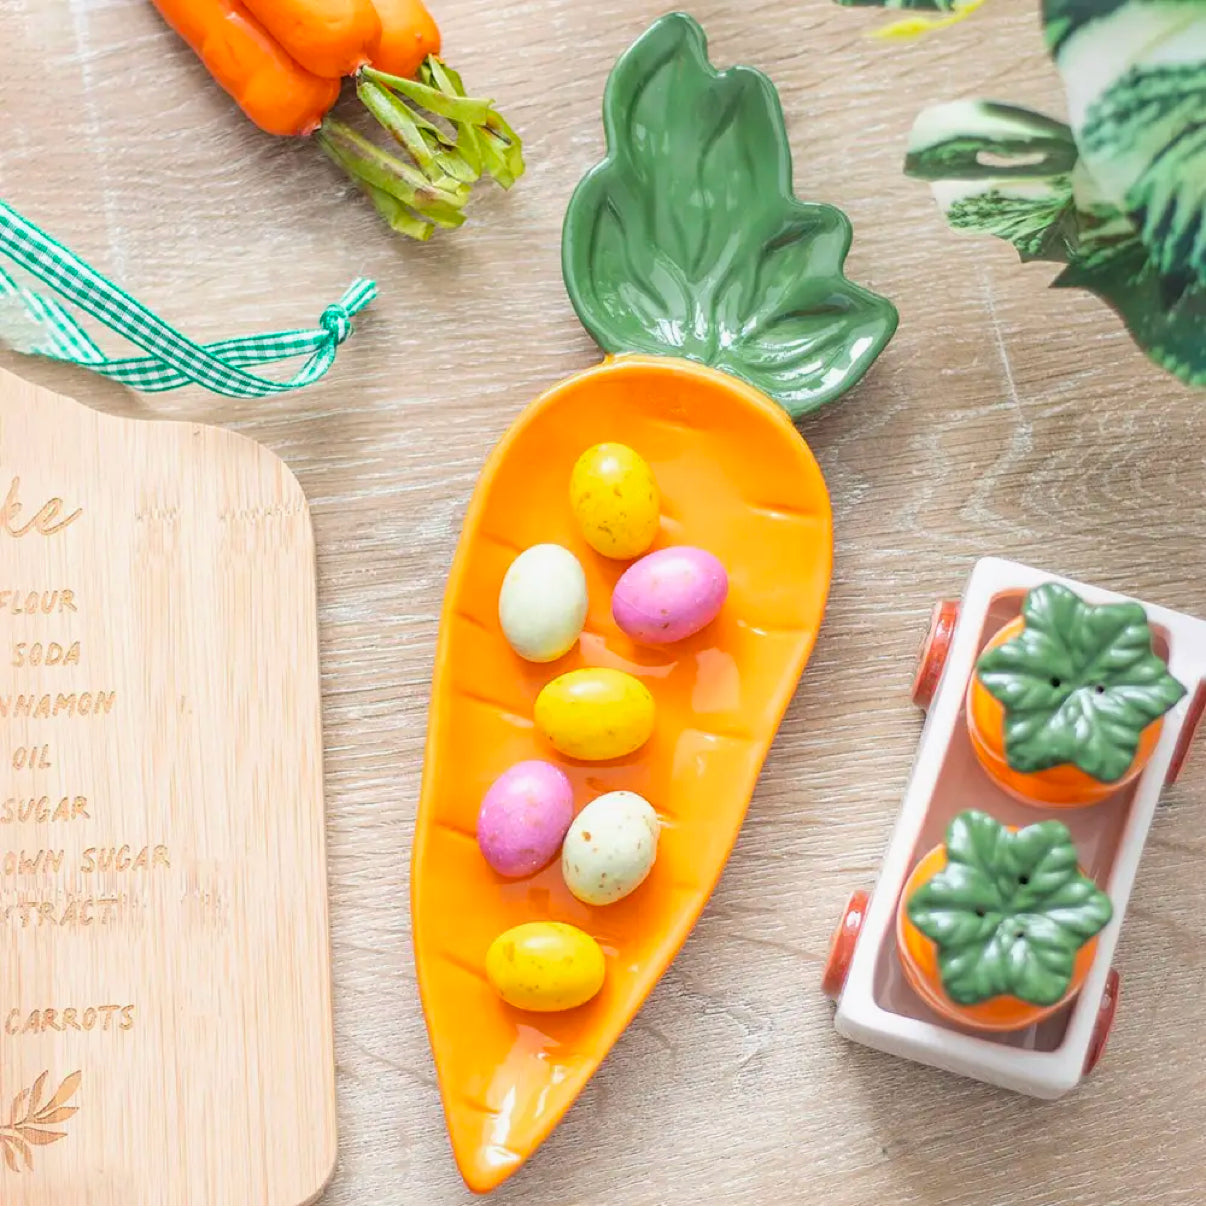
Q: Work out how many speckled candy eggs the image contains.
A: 7